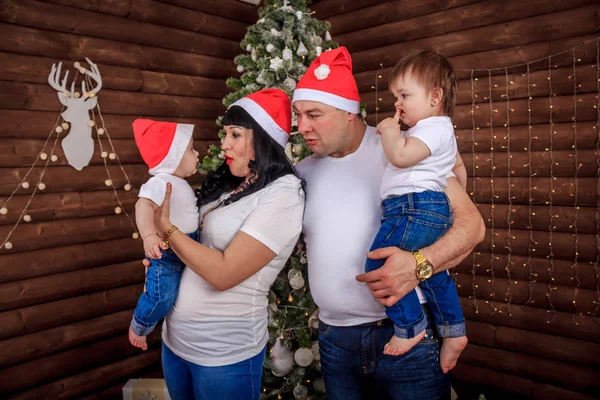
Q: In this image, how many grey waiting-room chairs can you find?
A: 0